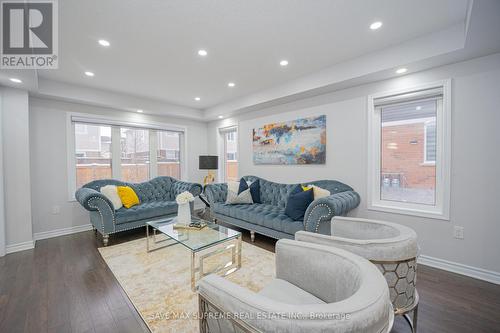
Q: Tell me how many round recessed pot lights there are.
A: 11